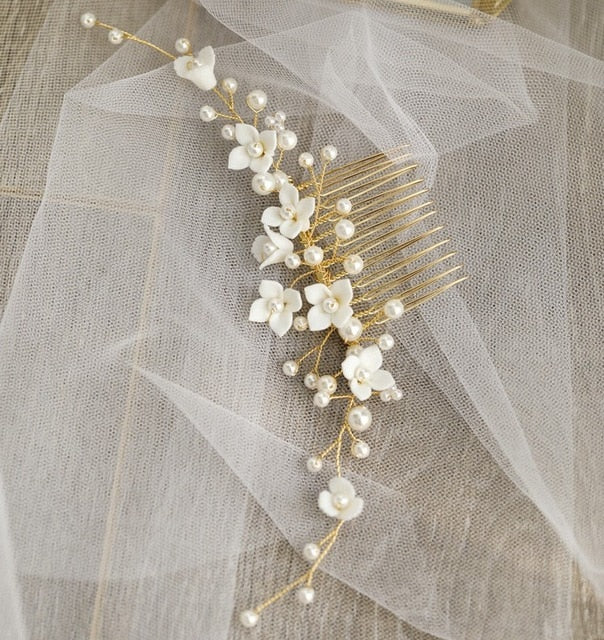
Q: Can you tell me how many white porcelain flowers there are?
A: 8